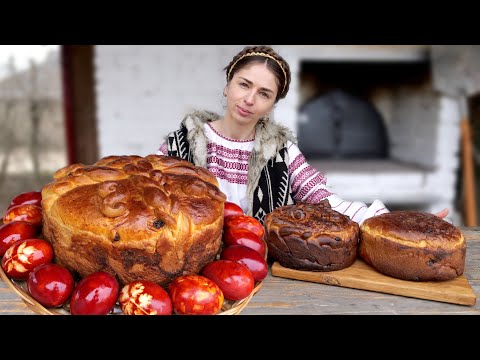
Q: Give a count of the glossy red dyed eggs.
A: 13